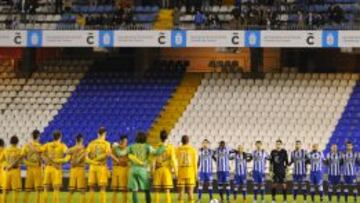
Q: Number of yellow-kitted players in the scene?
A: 9